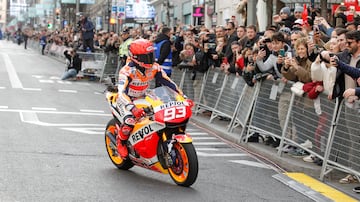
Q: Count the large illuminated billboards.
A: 1